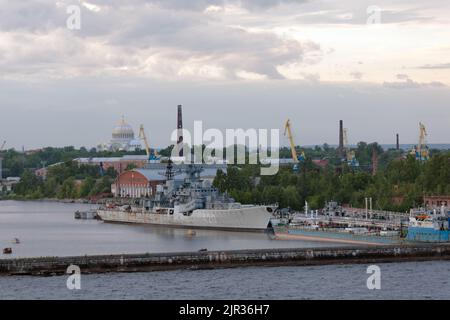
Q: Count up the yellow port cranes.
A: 4